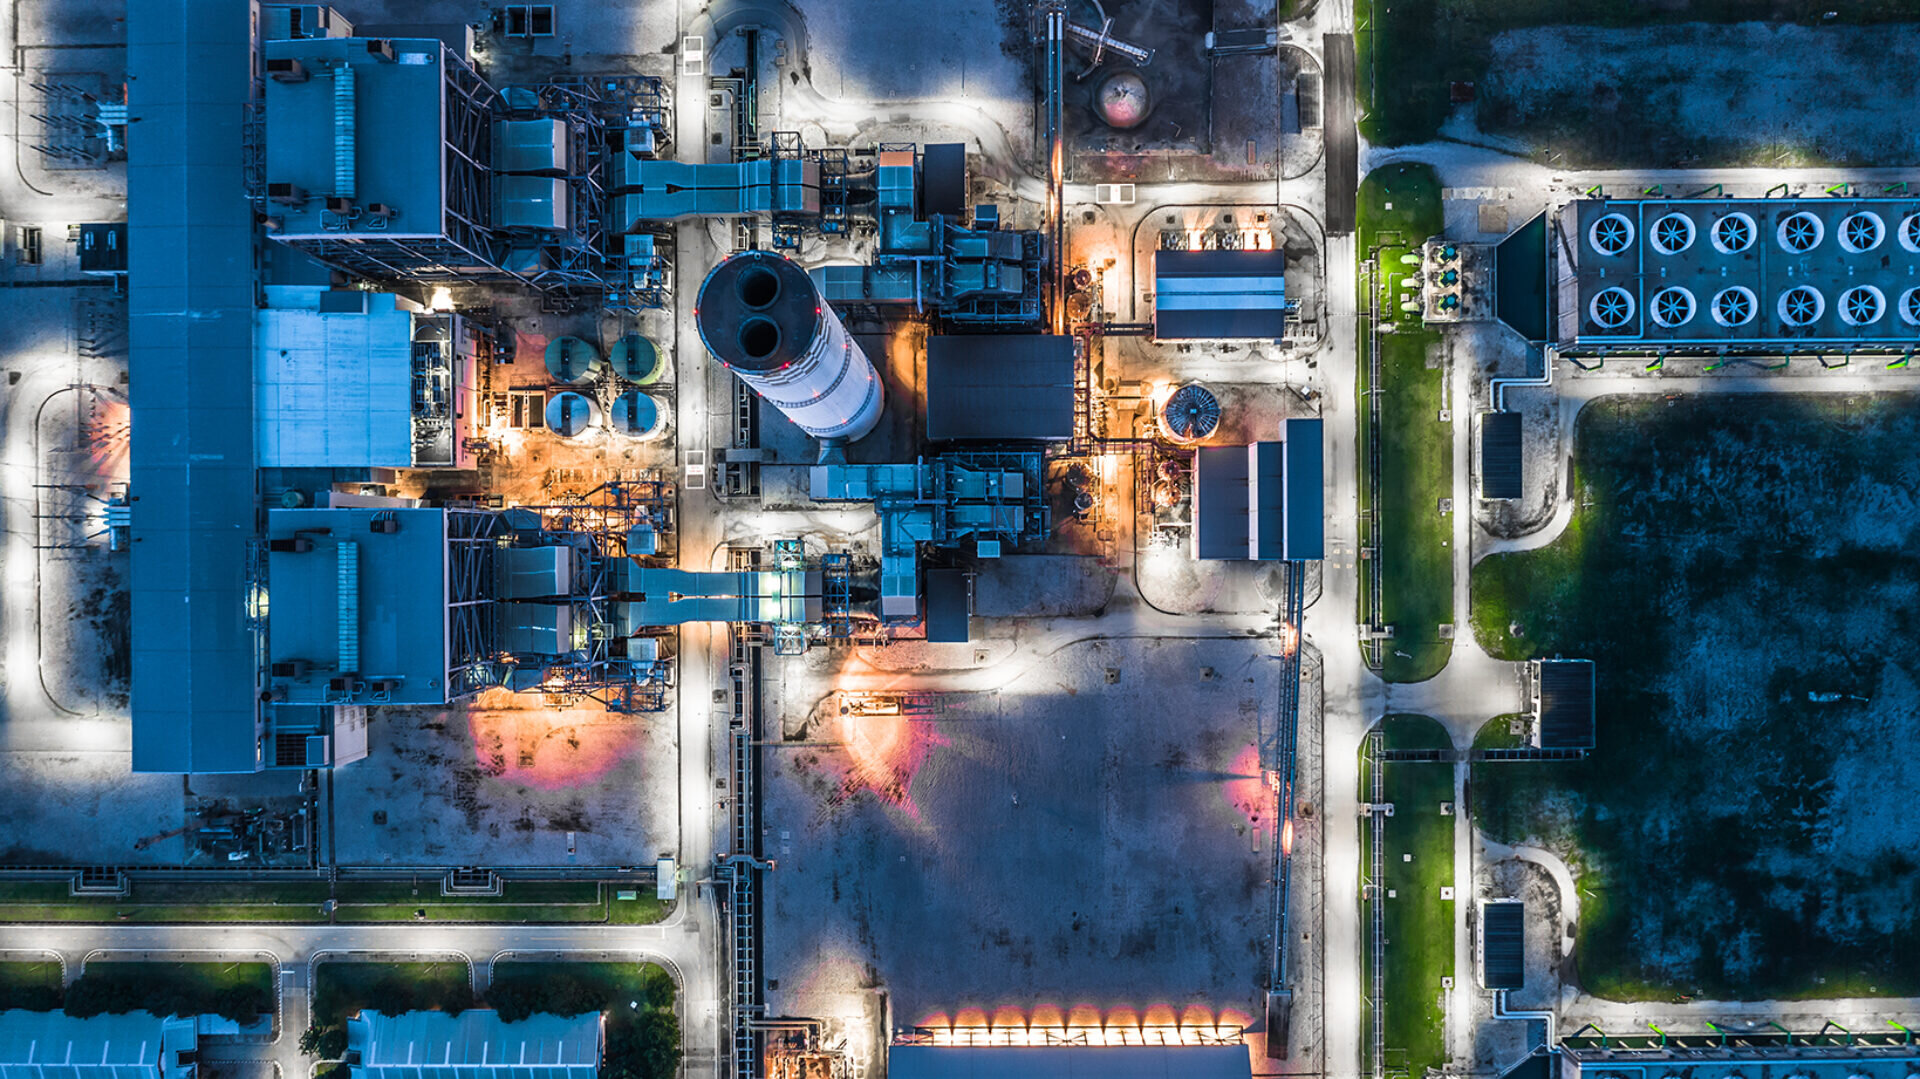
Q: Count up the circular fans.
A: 12